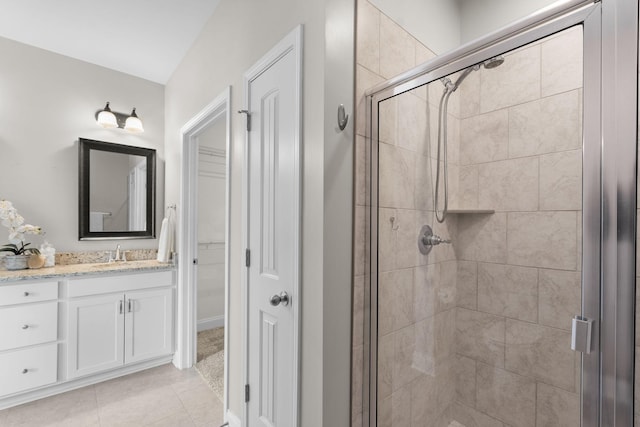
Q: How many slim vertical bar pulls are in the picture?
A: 2